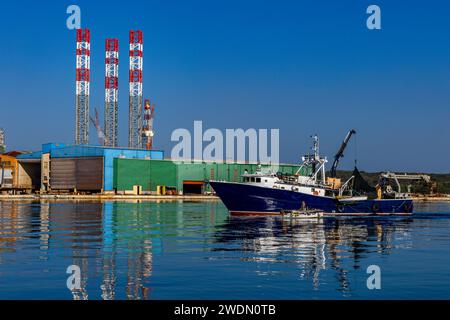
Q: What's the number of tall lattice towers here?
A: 3